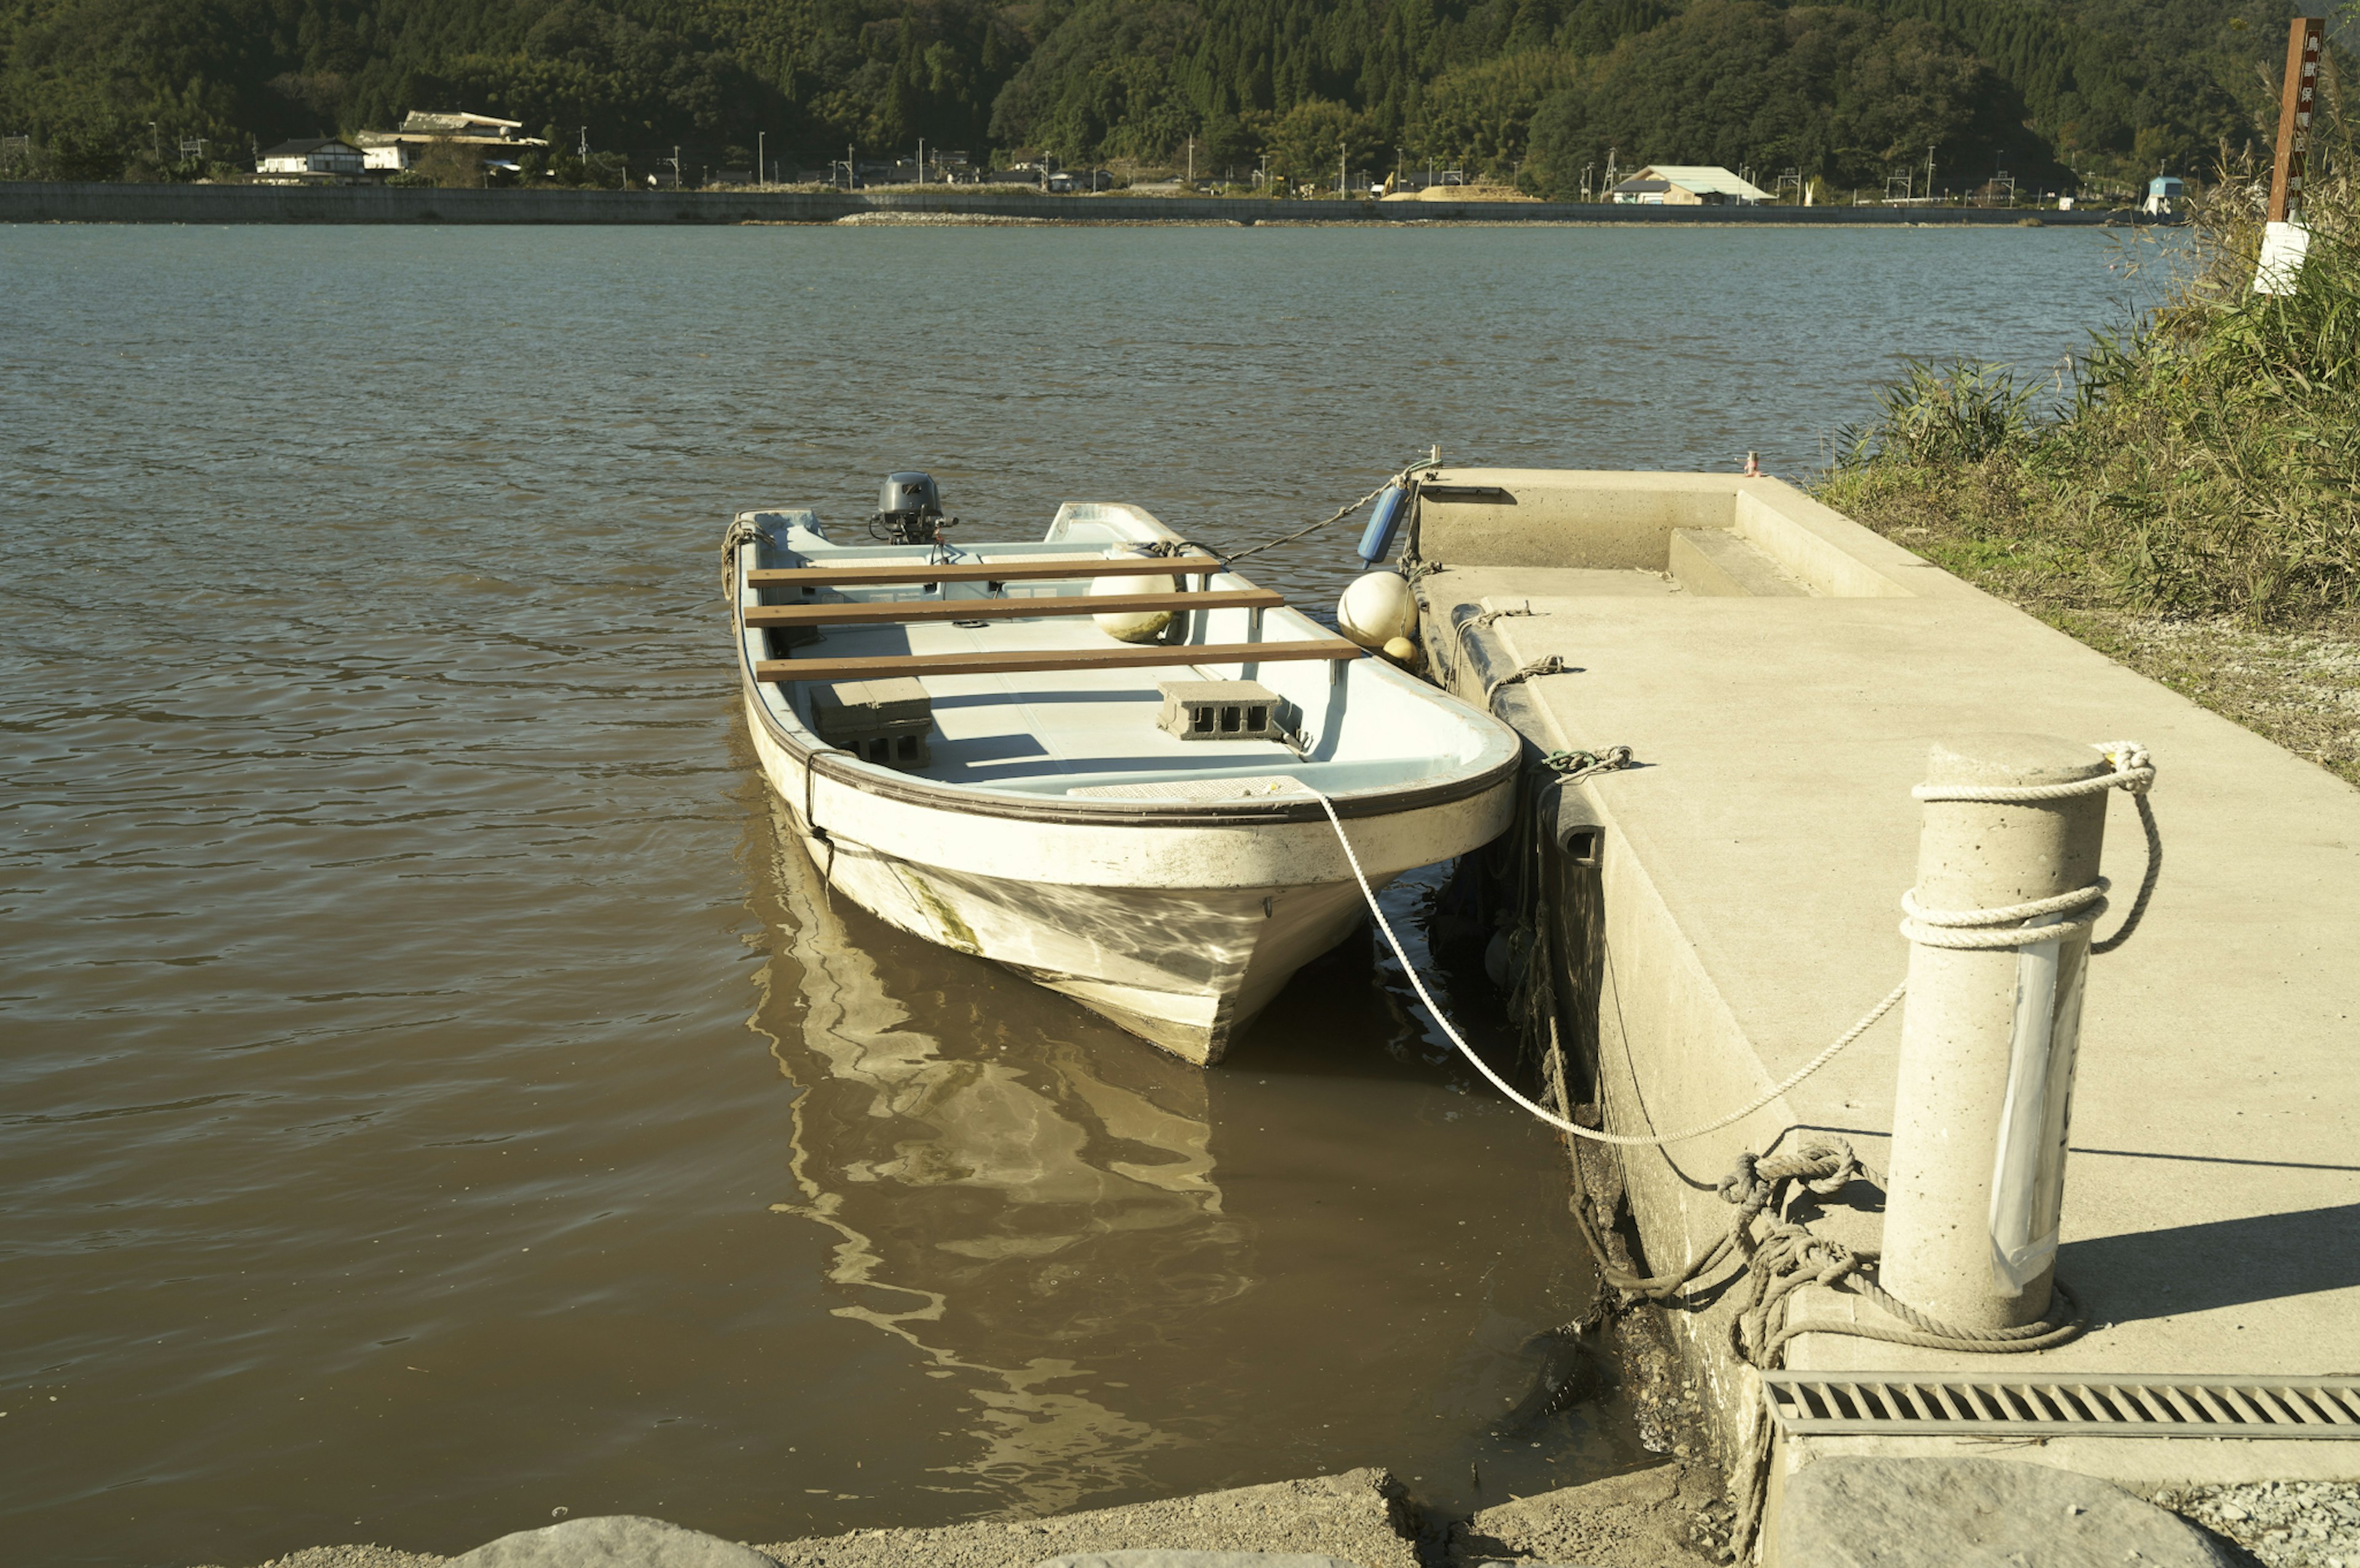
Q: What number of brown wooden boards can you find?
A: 3